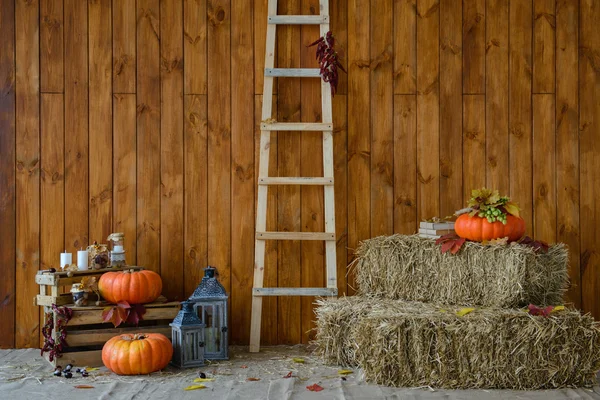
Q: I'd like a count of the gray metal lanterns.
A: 2